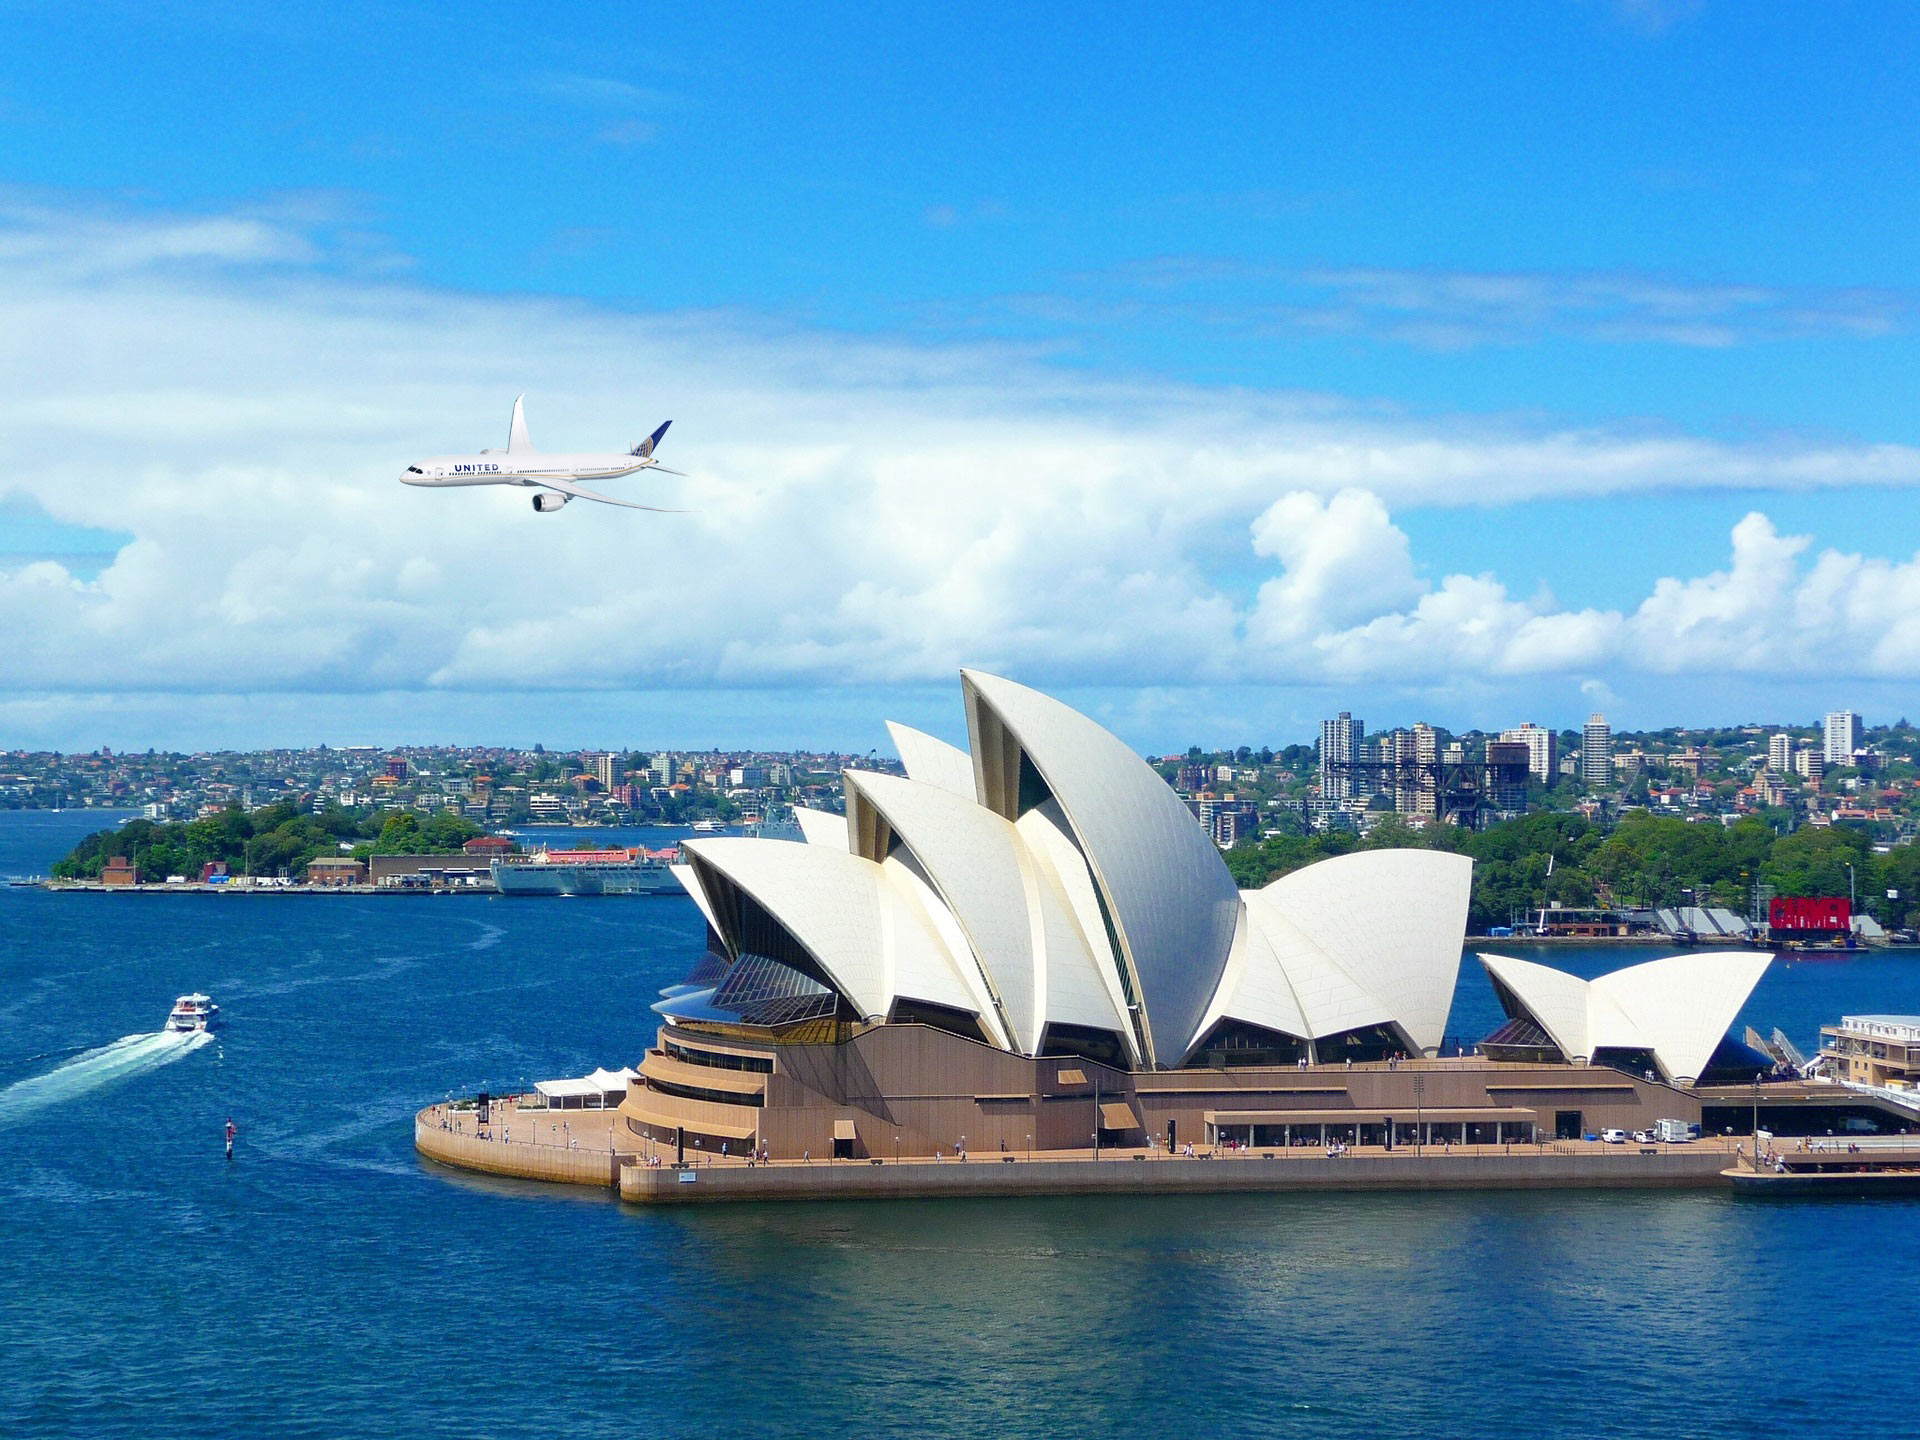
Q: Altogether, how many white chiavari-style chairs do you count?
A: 0